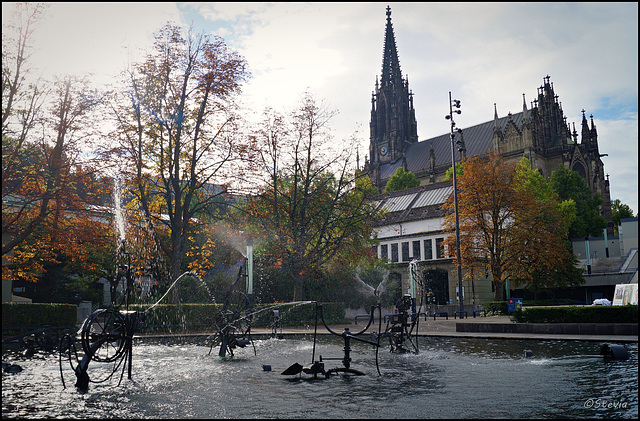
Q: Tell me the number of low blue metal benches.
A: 6